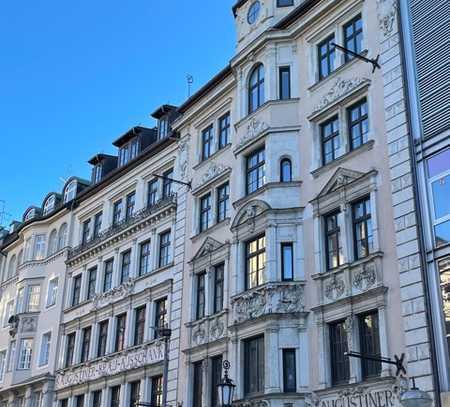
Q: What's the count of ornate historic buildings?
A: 3